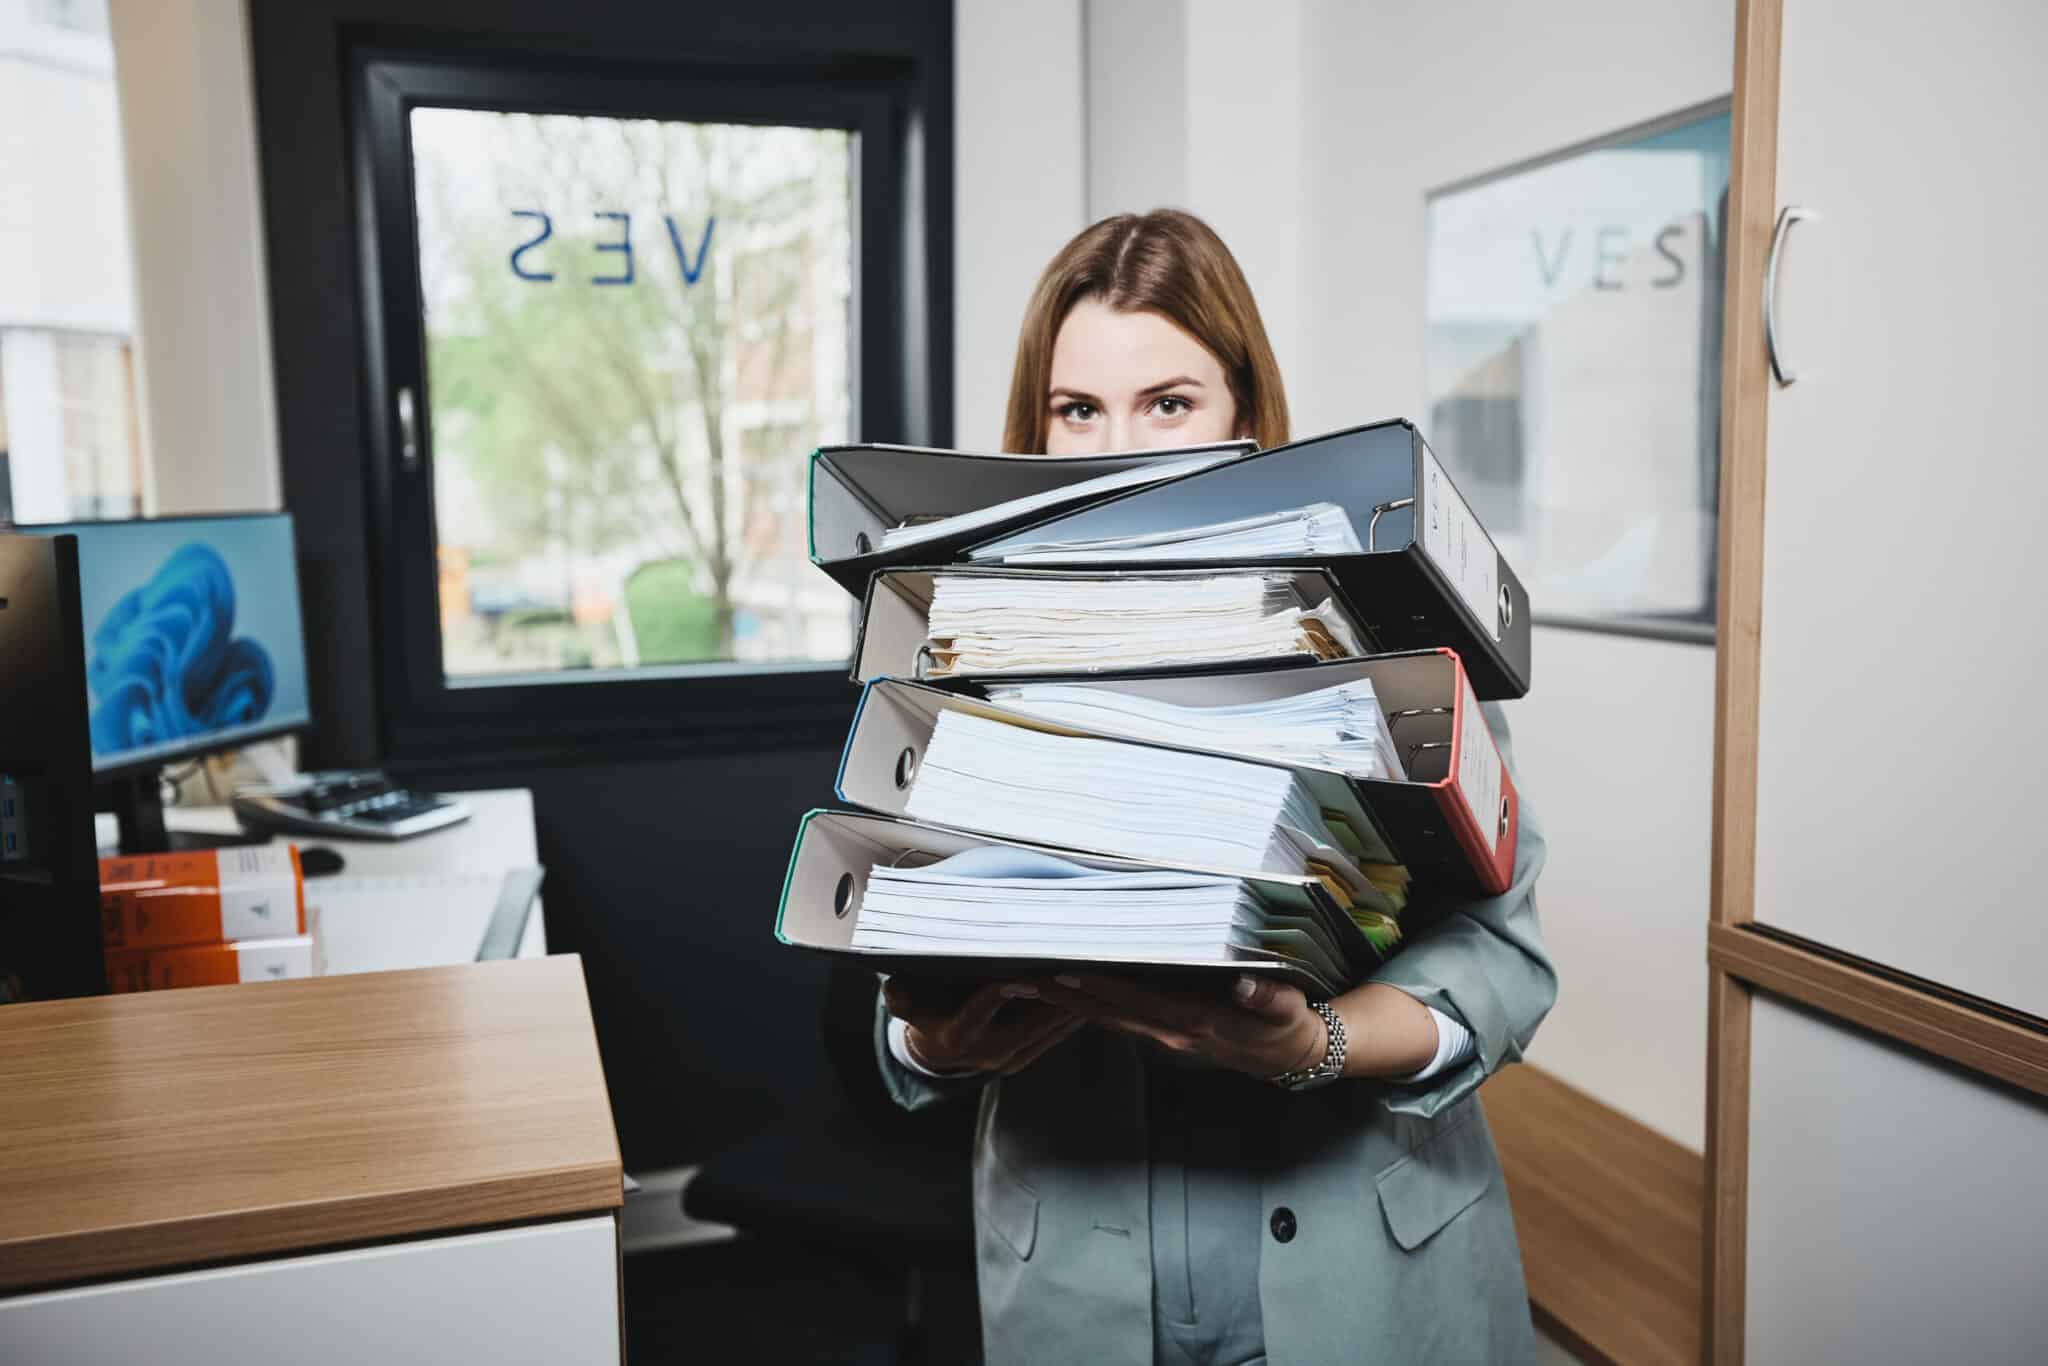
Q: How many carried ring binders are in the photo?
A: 6